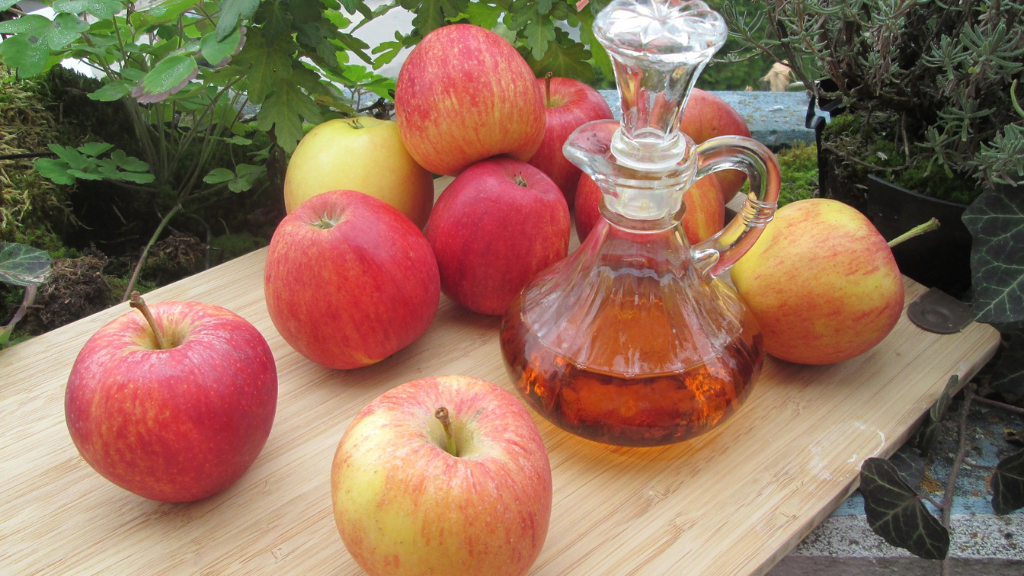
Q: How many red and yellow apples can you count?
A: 10